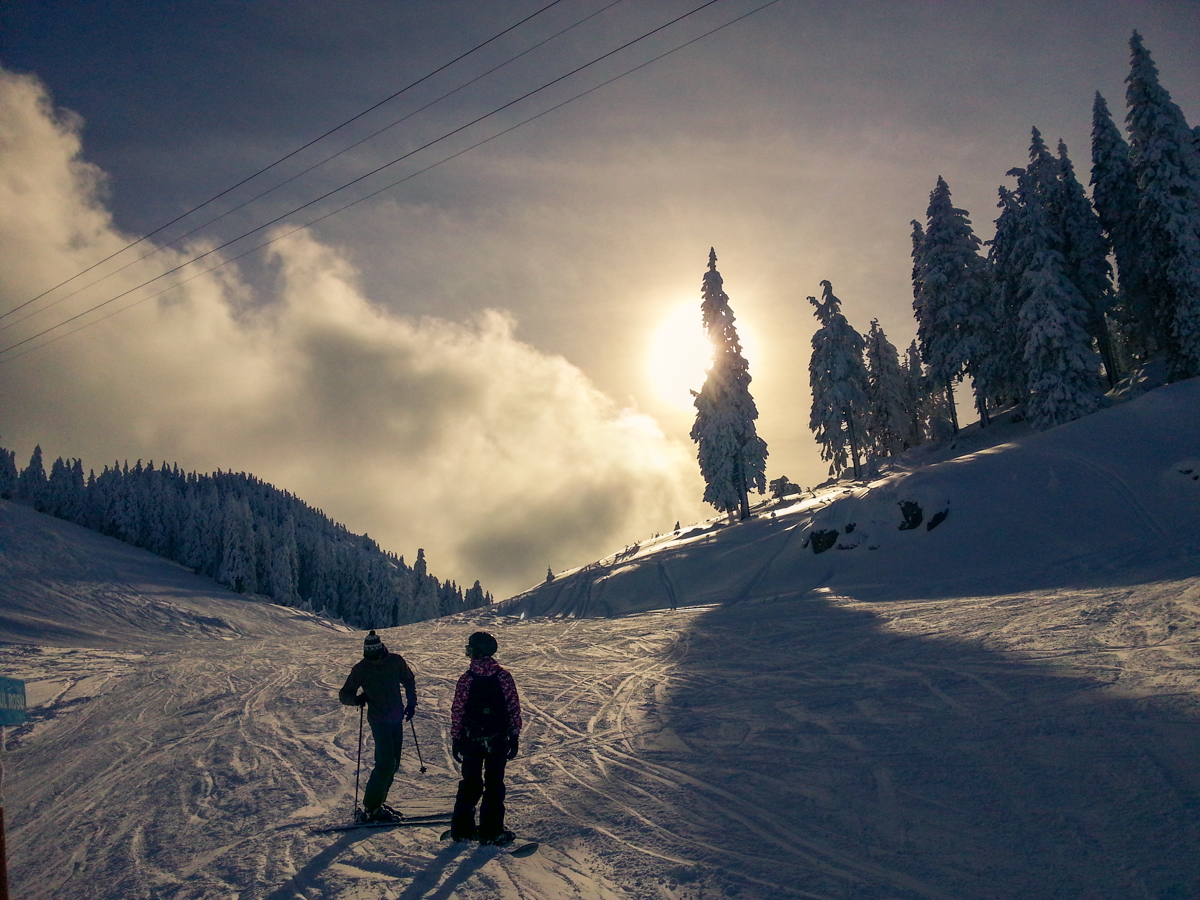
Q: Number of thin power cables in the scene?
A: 4